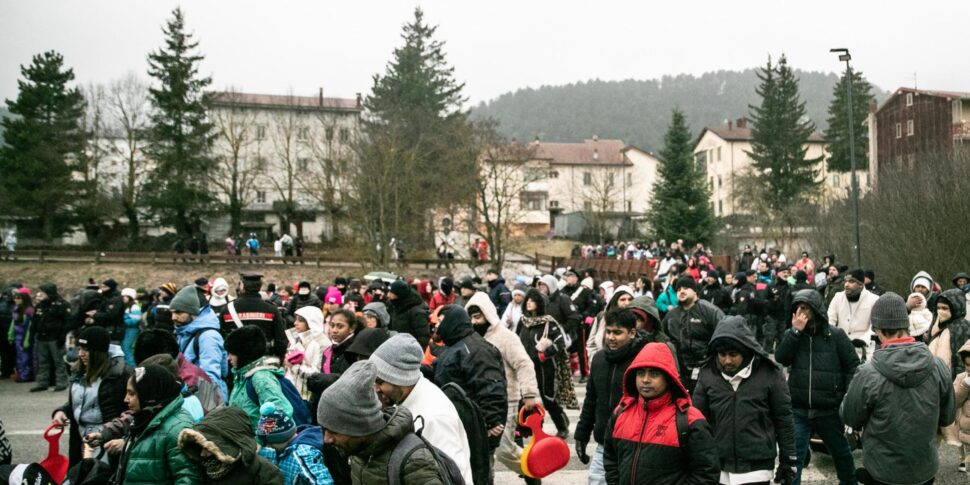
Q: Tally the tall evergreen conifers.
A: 6